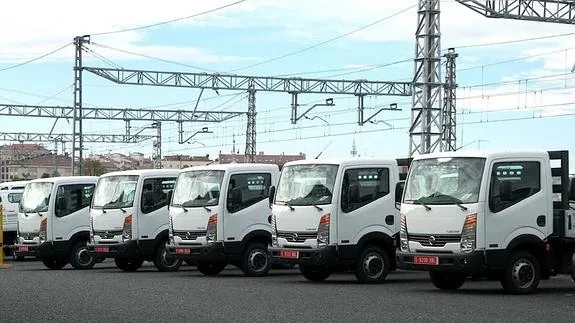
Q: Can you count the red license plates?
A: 5